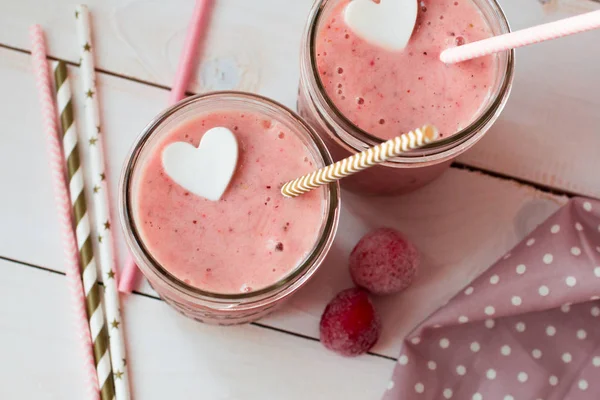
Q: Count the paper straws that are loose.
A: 4